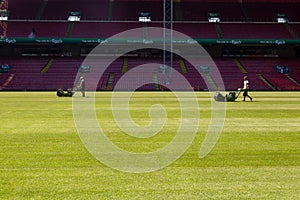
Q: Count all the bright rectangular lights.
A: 5